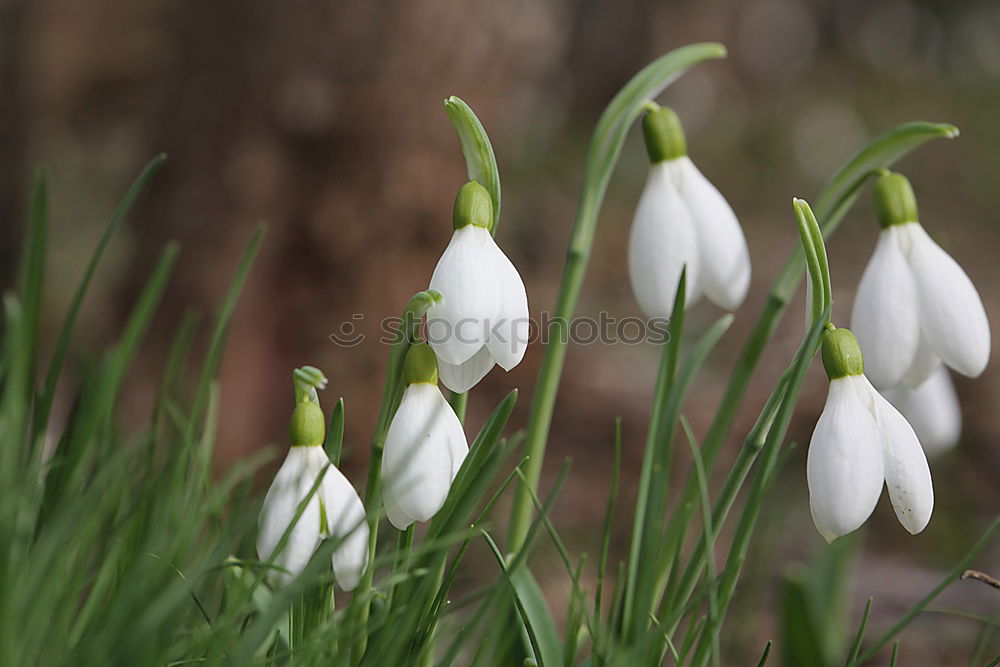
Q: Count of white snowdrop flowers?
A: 7